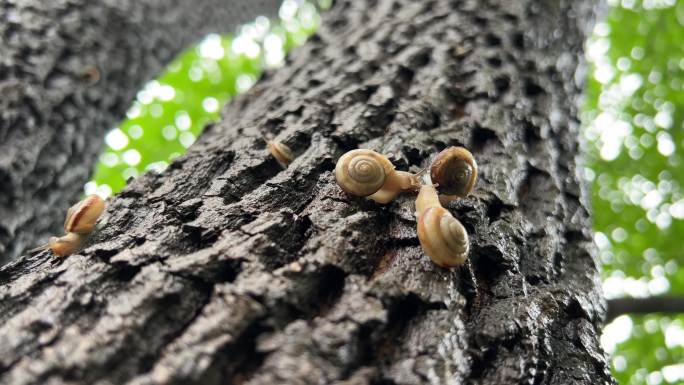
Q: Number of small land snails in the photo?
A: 5